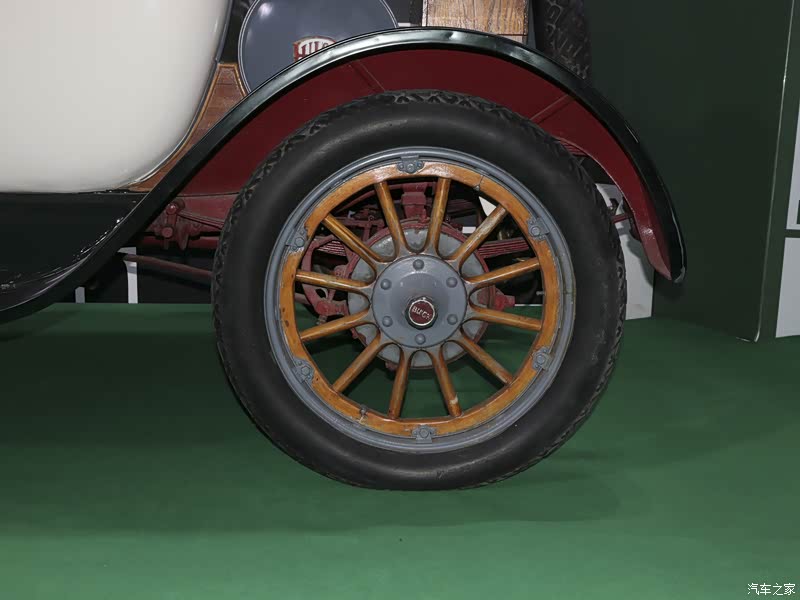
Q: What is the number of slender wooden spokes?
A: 12